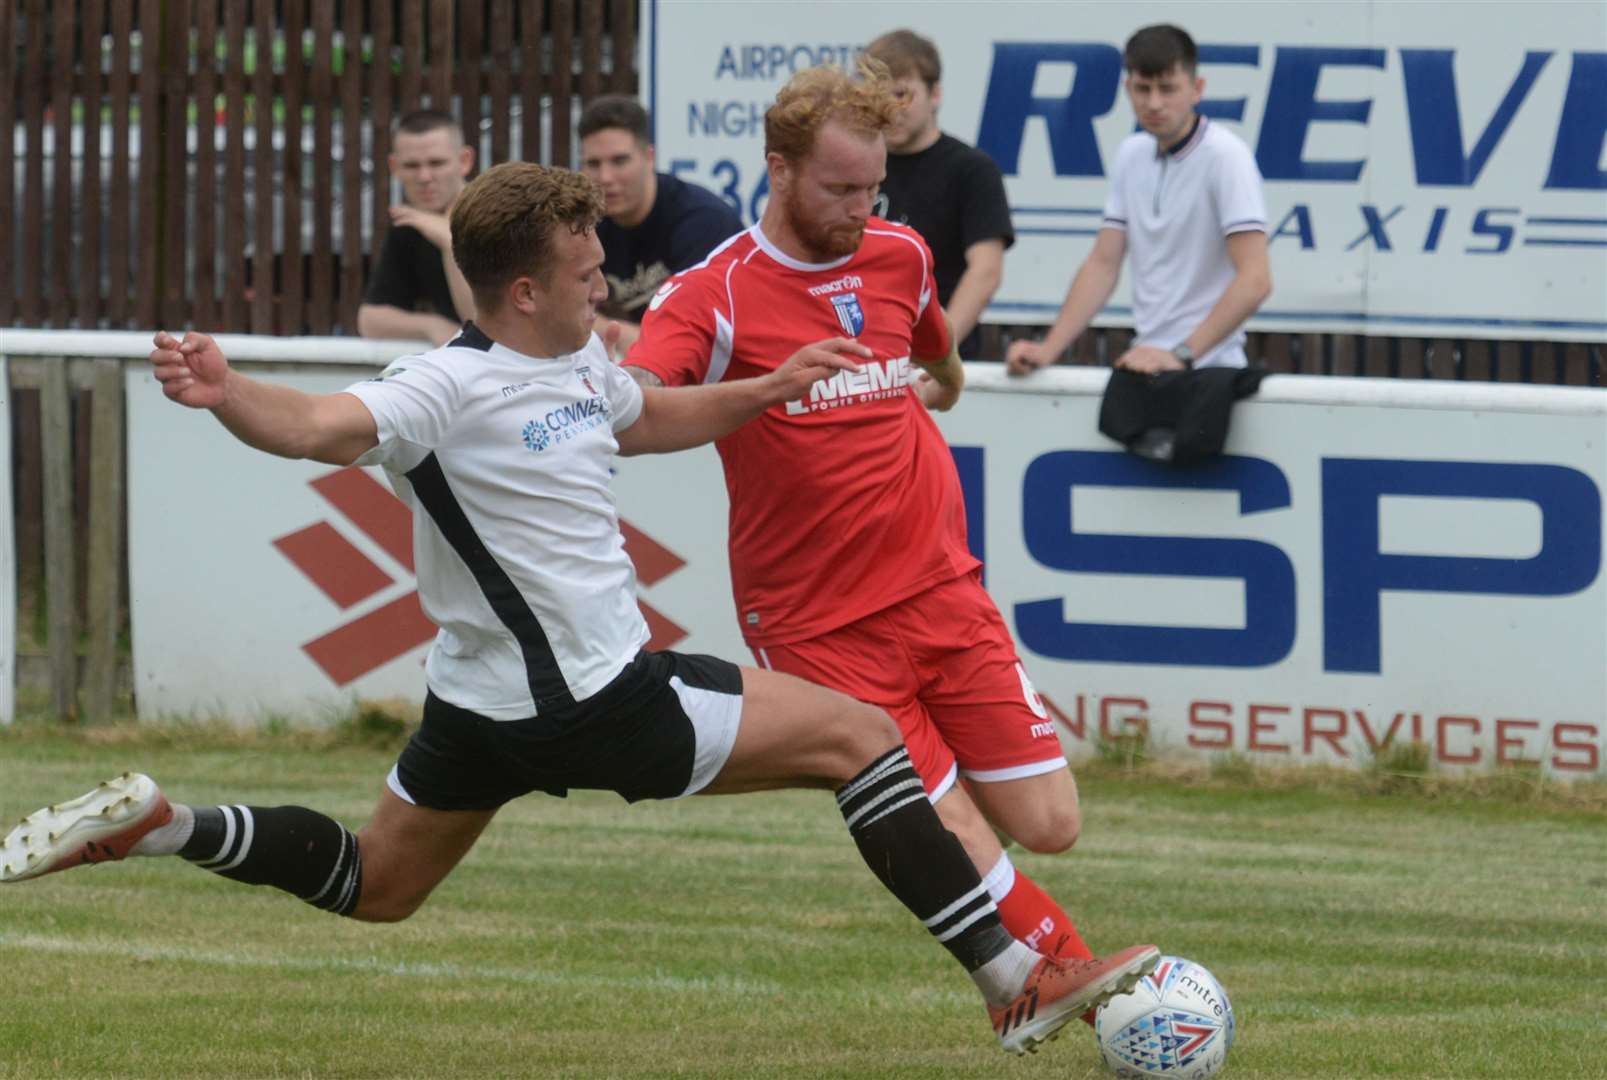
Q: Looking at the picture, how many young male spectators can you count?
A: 4